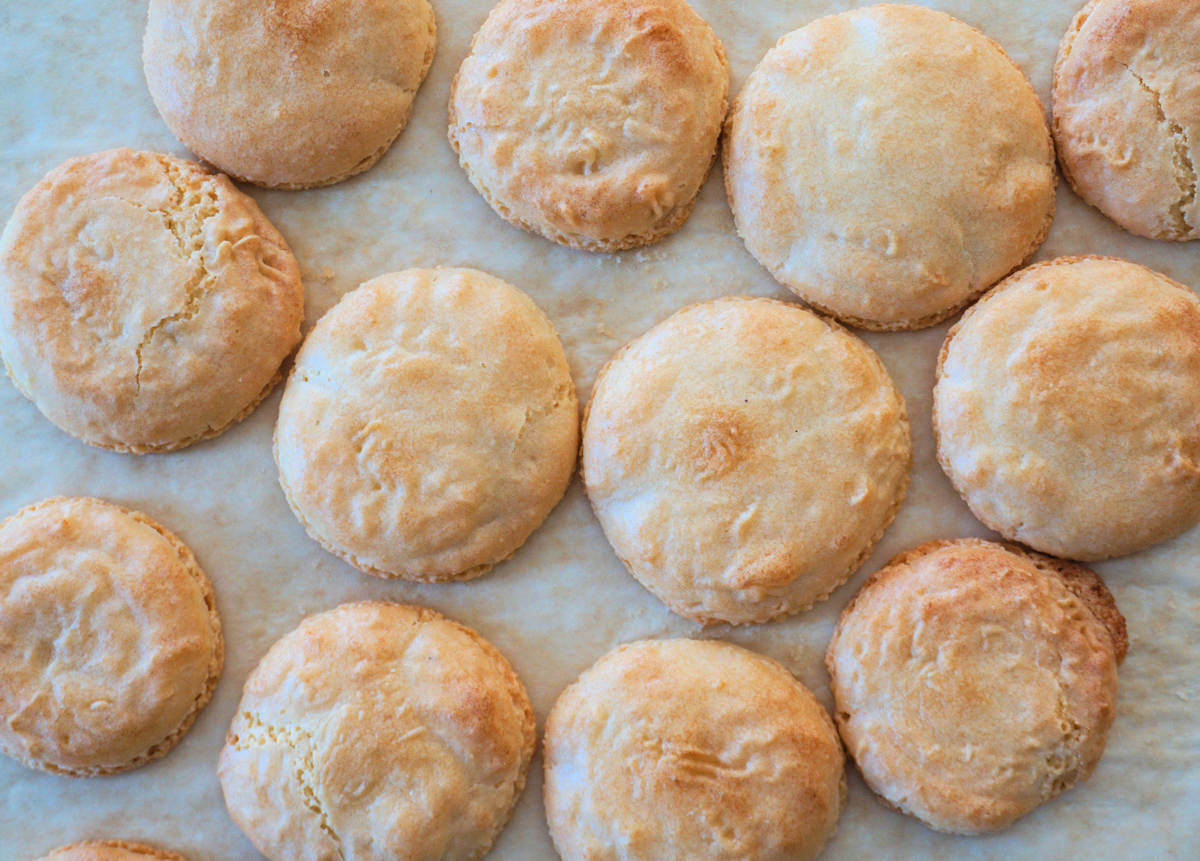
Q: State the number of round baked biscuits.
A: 13